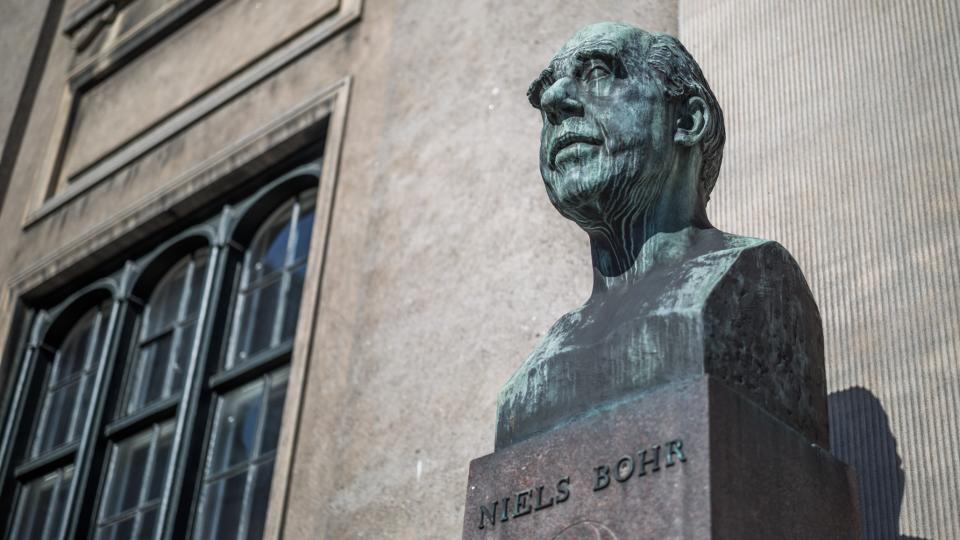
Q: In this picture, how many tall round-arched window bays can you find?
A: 3